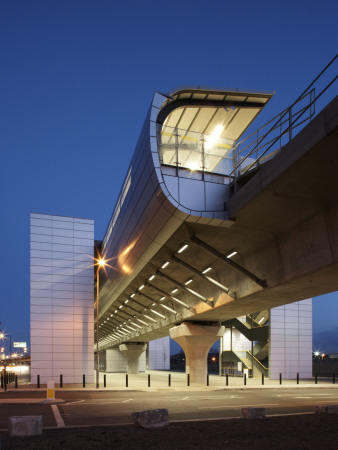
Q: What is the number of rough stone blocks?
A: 4